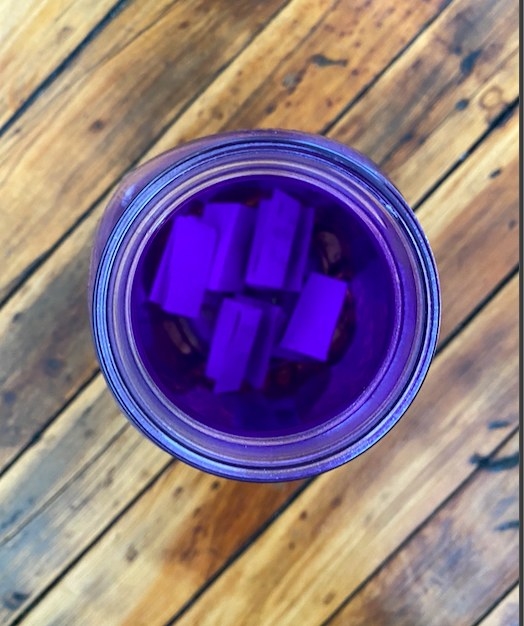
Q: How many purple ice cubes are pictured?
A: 5